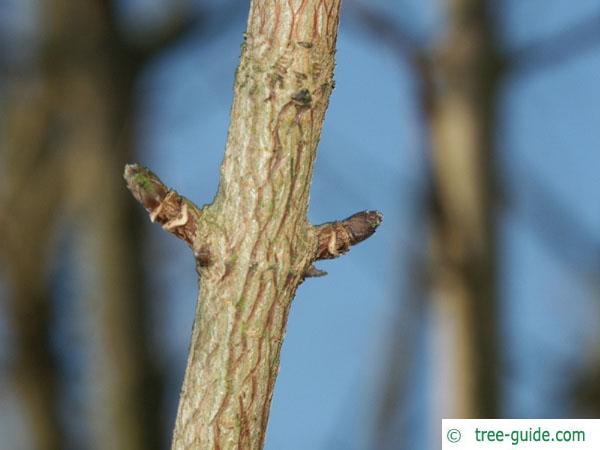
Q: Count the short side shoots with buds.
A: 2